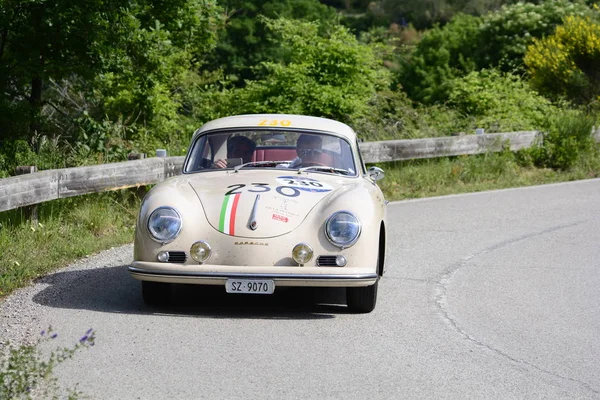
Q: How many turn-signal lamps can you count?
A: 2